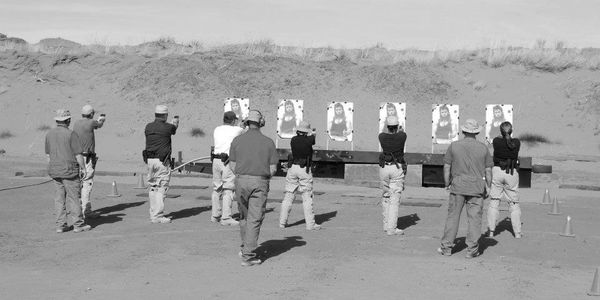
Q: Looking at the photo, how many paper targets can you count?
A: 6